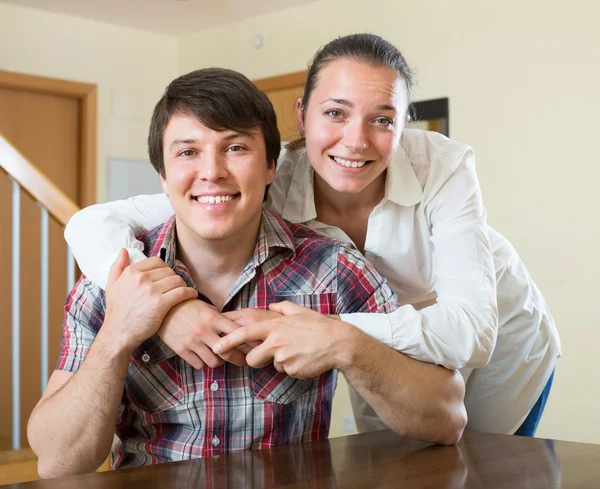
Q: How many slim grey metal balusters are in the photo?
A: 3